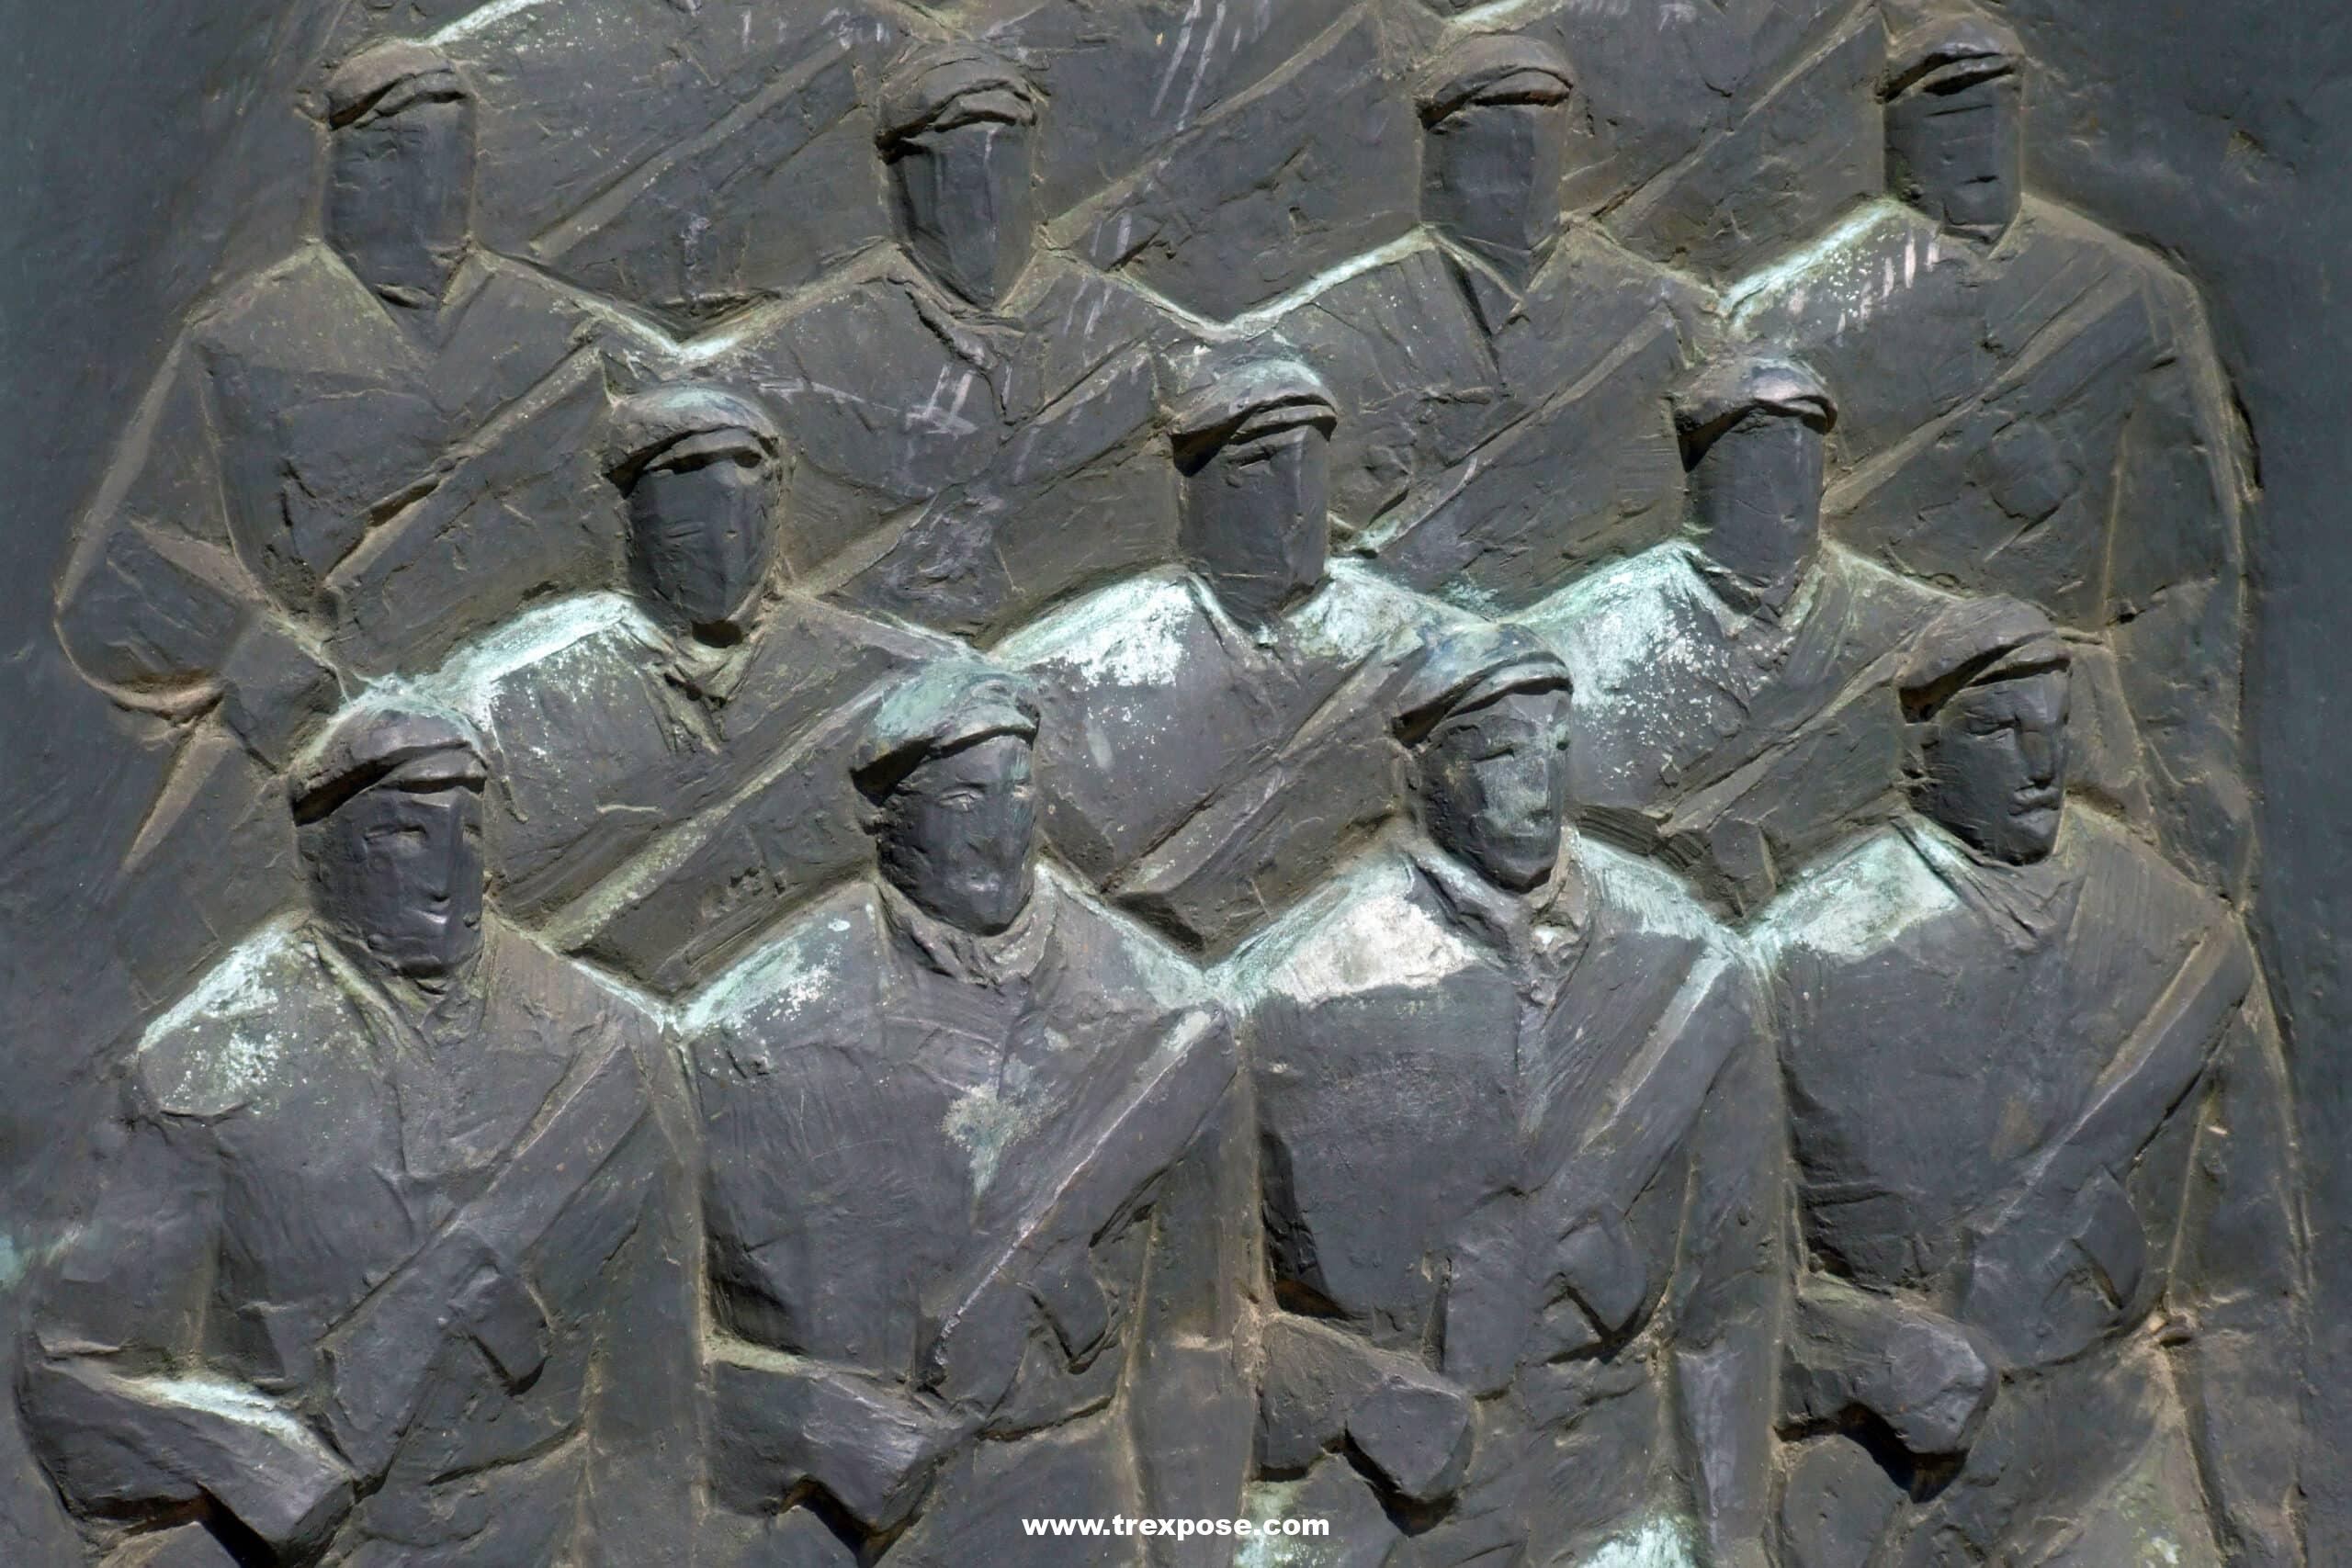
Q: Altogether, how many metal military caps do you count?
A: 11